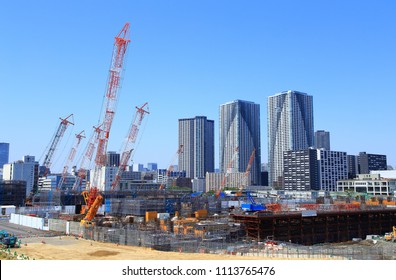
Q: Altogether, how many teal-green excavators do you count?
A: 2